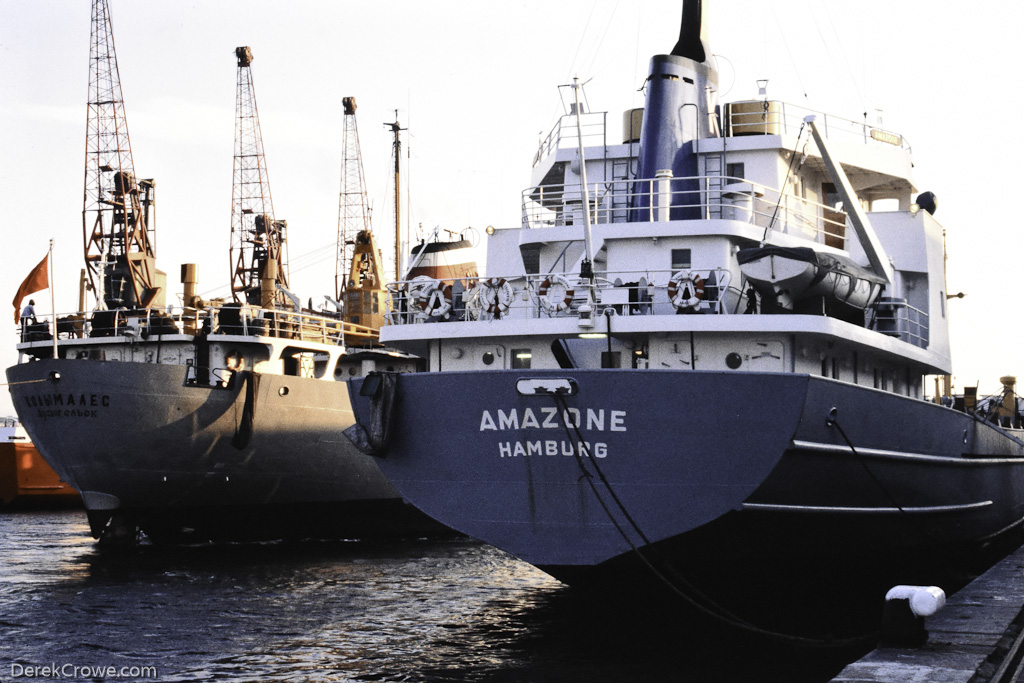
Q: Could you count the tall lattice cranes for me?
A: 3